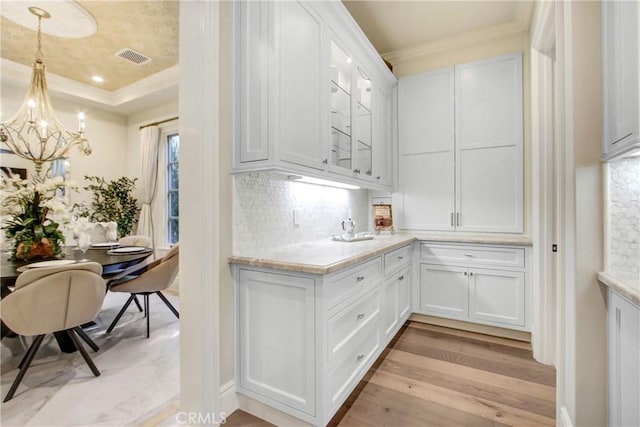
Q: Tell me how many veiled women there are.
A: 0